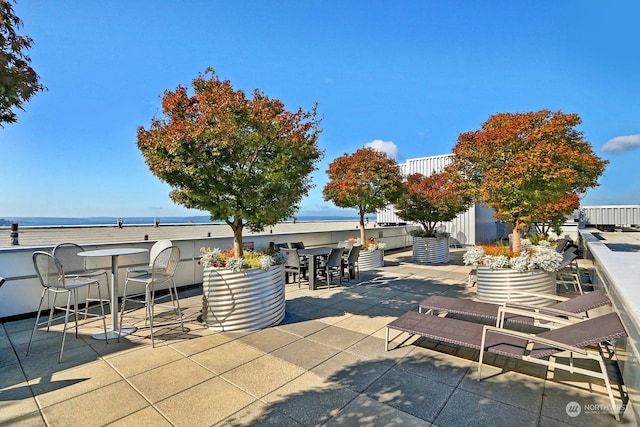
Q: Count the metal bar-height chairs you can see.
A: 4